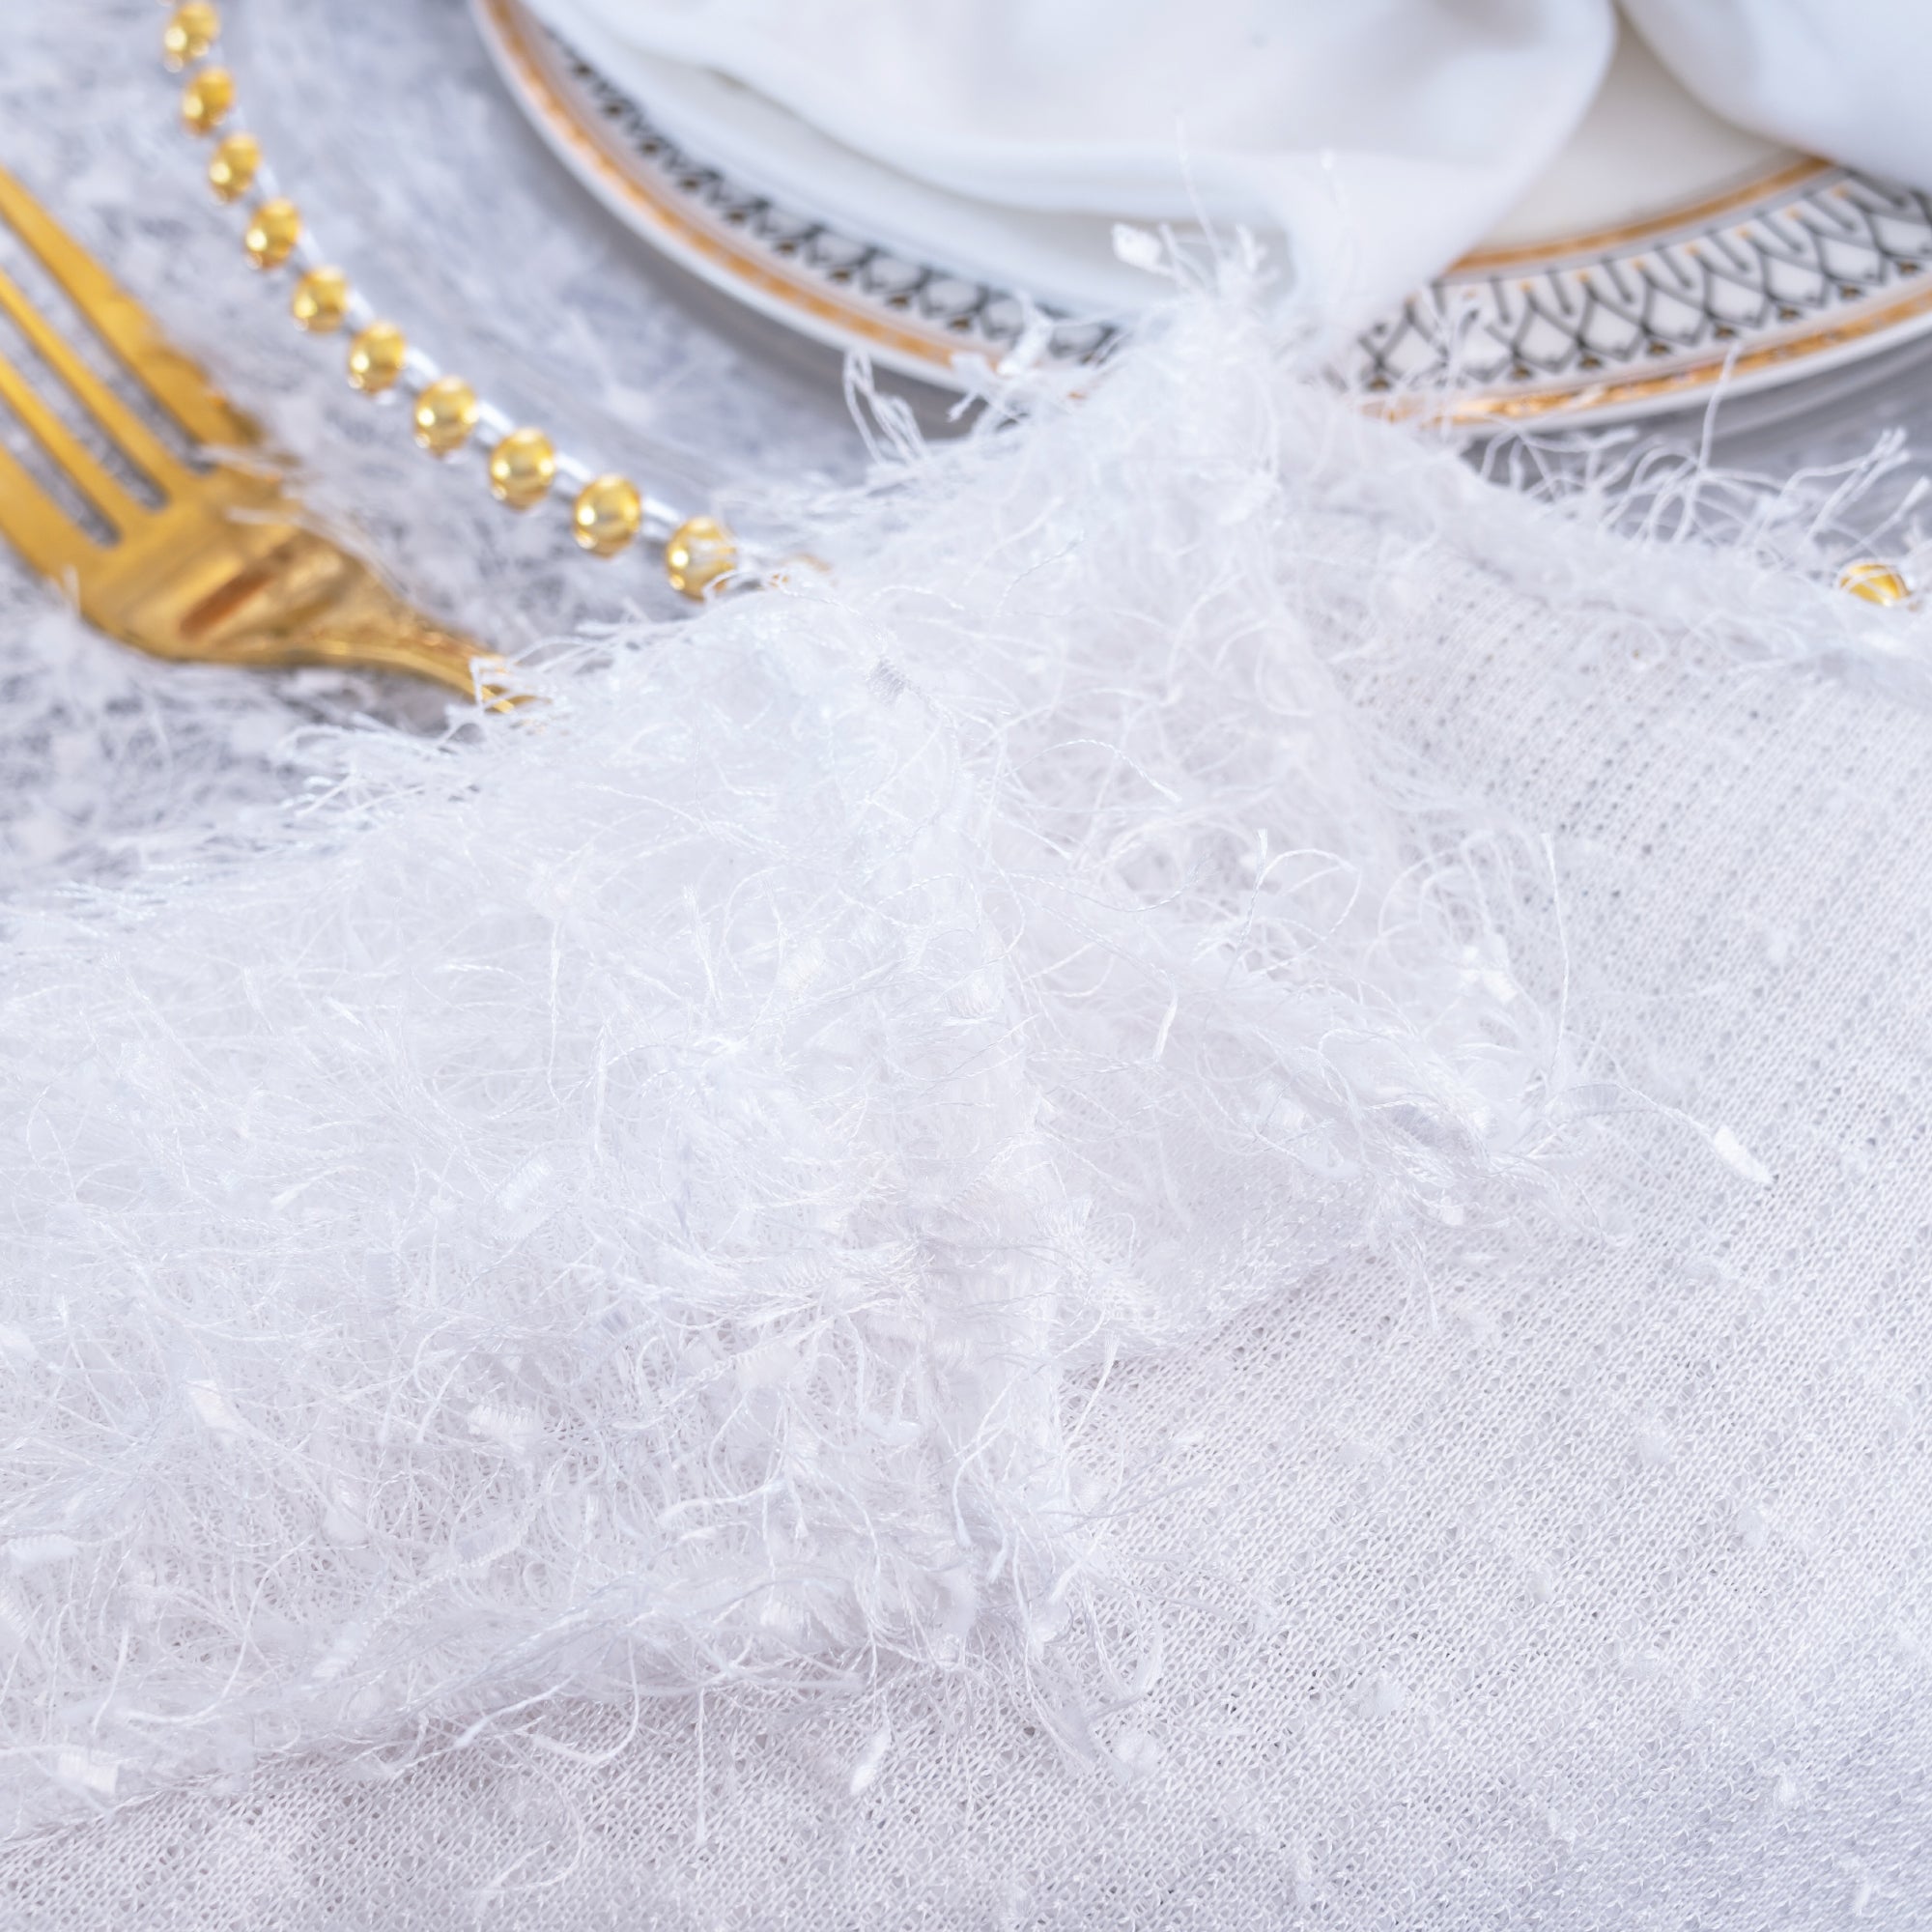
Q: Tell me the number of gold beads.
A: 11